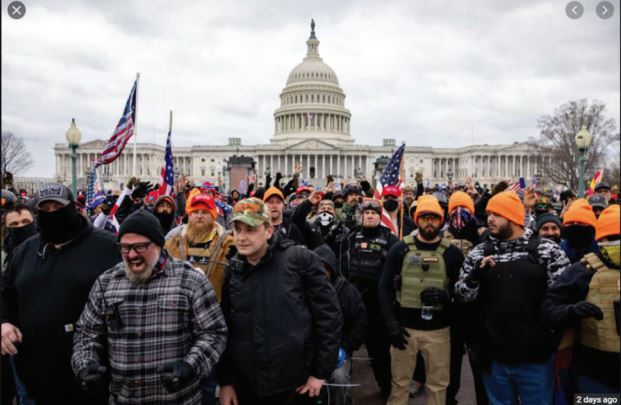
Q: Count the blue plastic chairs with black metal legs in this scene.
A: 0